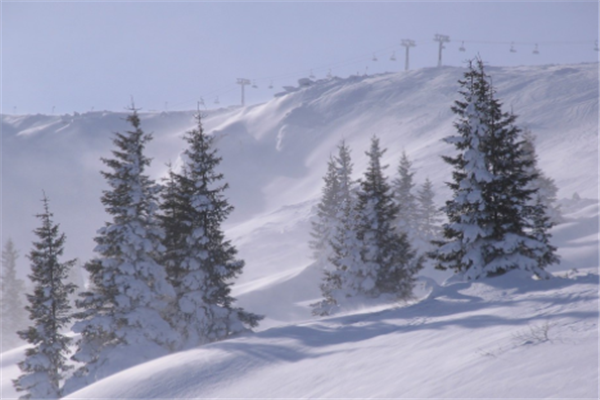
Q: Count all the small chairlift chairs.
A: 12